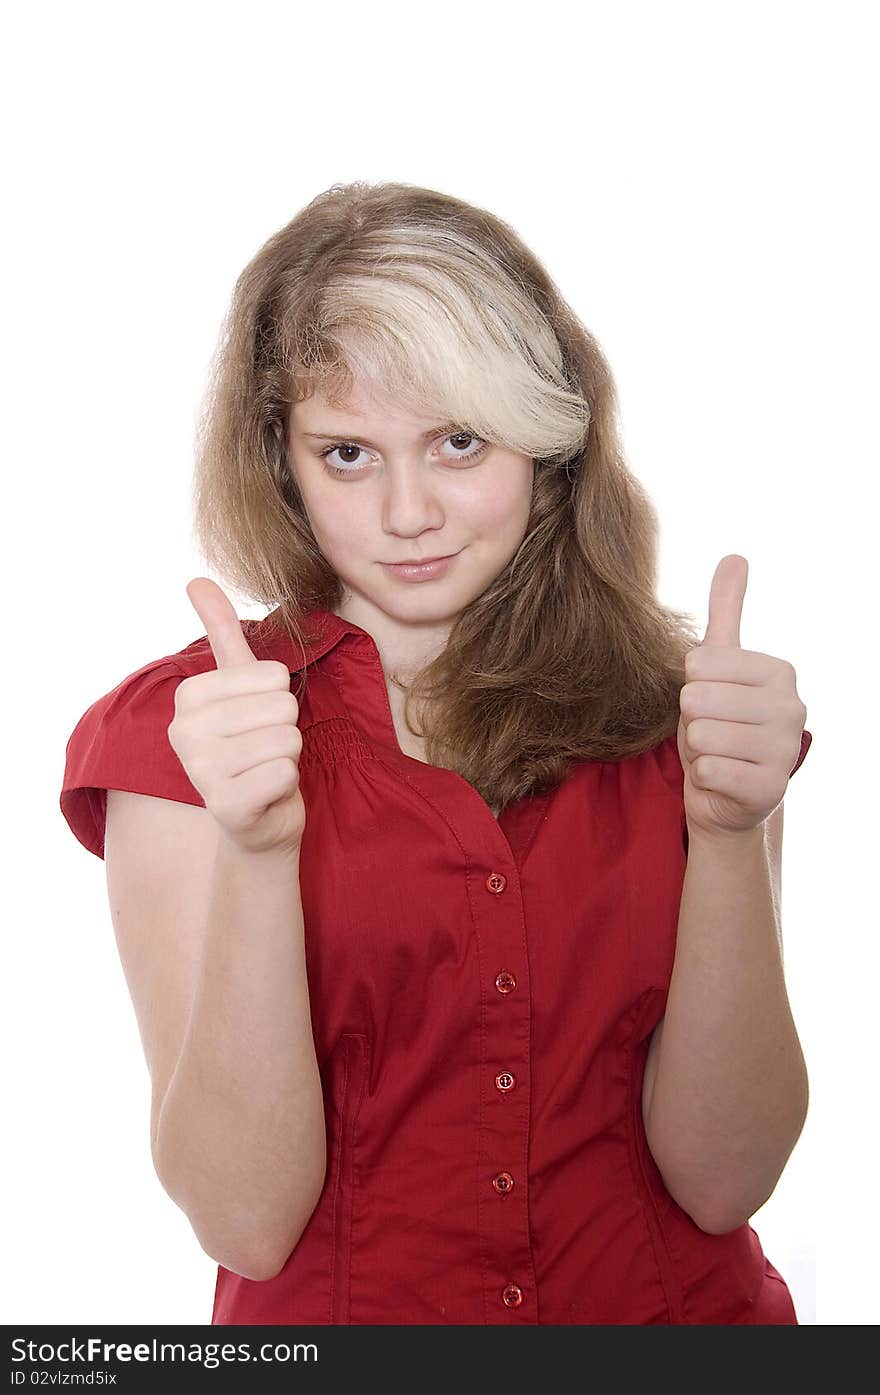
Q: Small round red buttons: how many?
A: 5